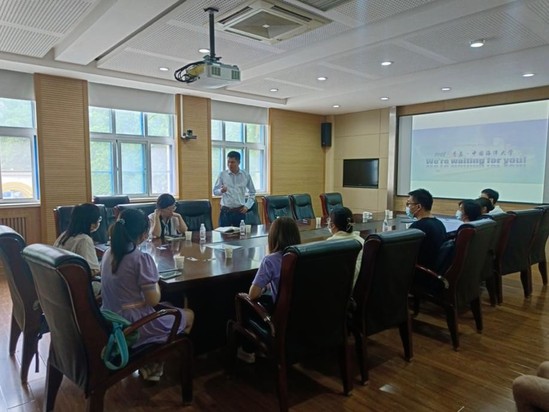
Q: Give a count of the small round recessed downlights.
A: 10